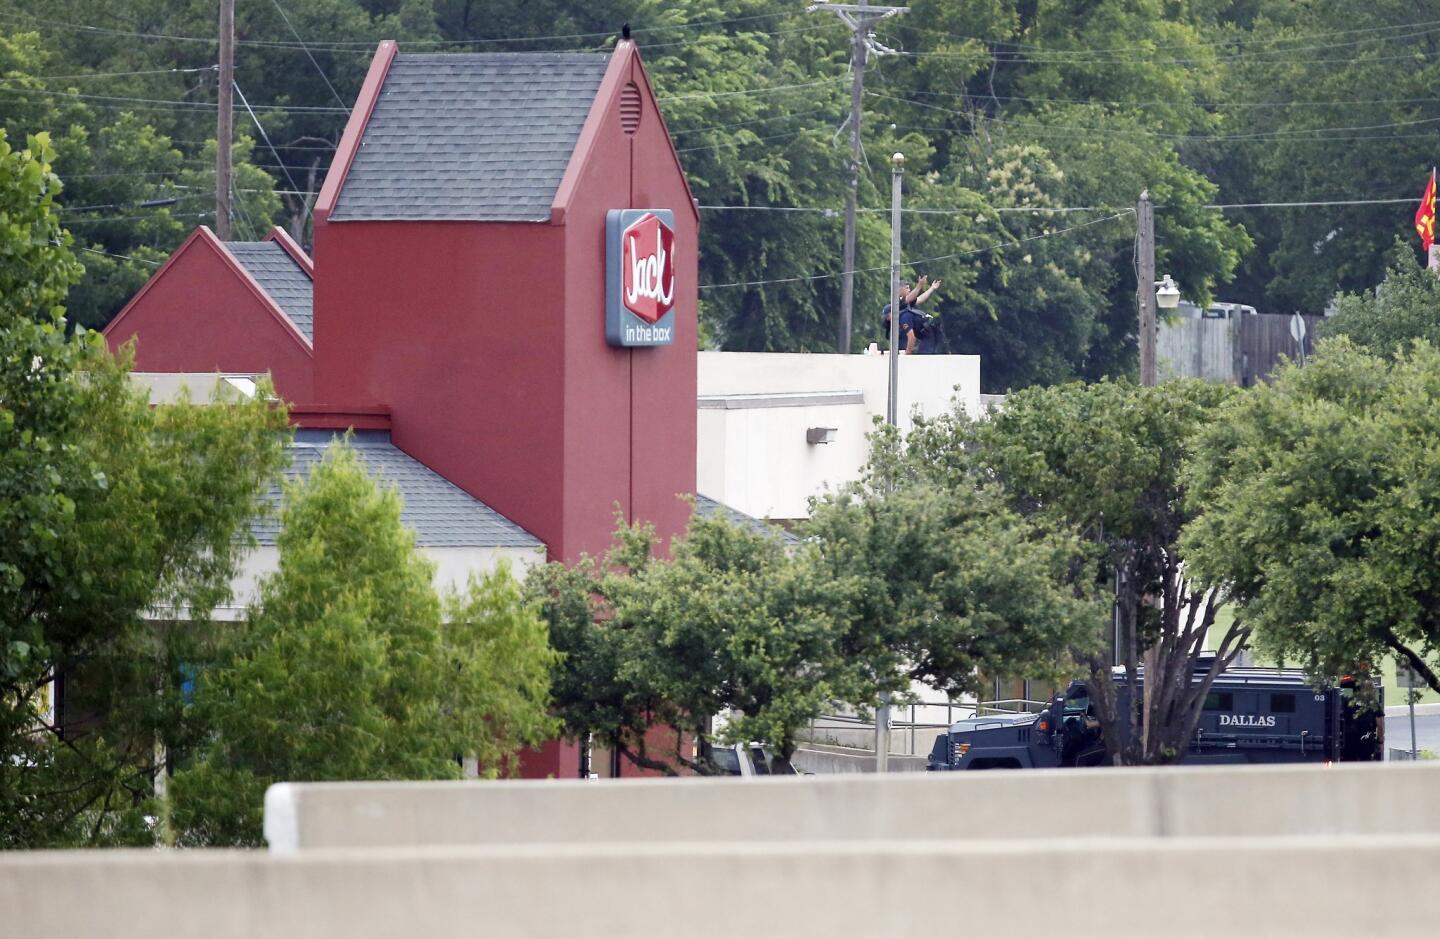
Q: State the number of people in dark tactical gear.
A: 2